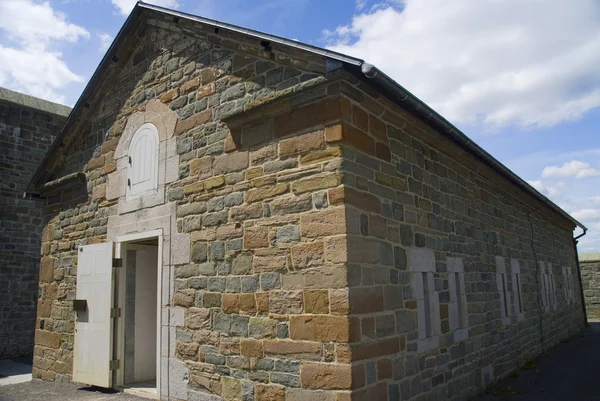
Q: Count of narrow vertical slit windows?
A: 8